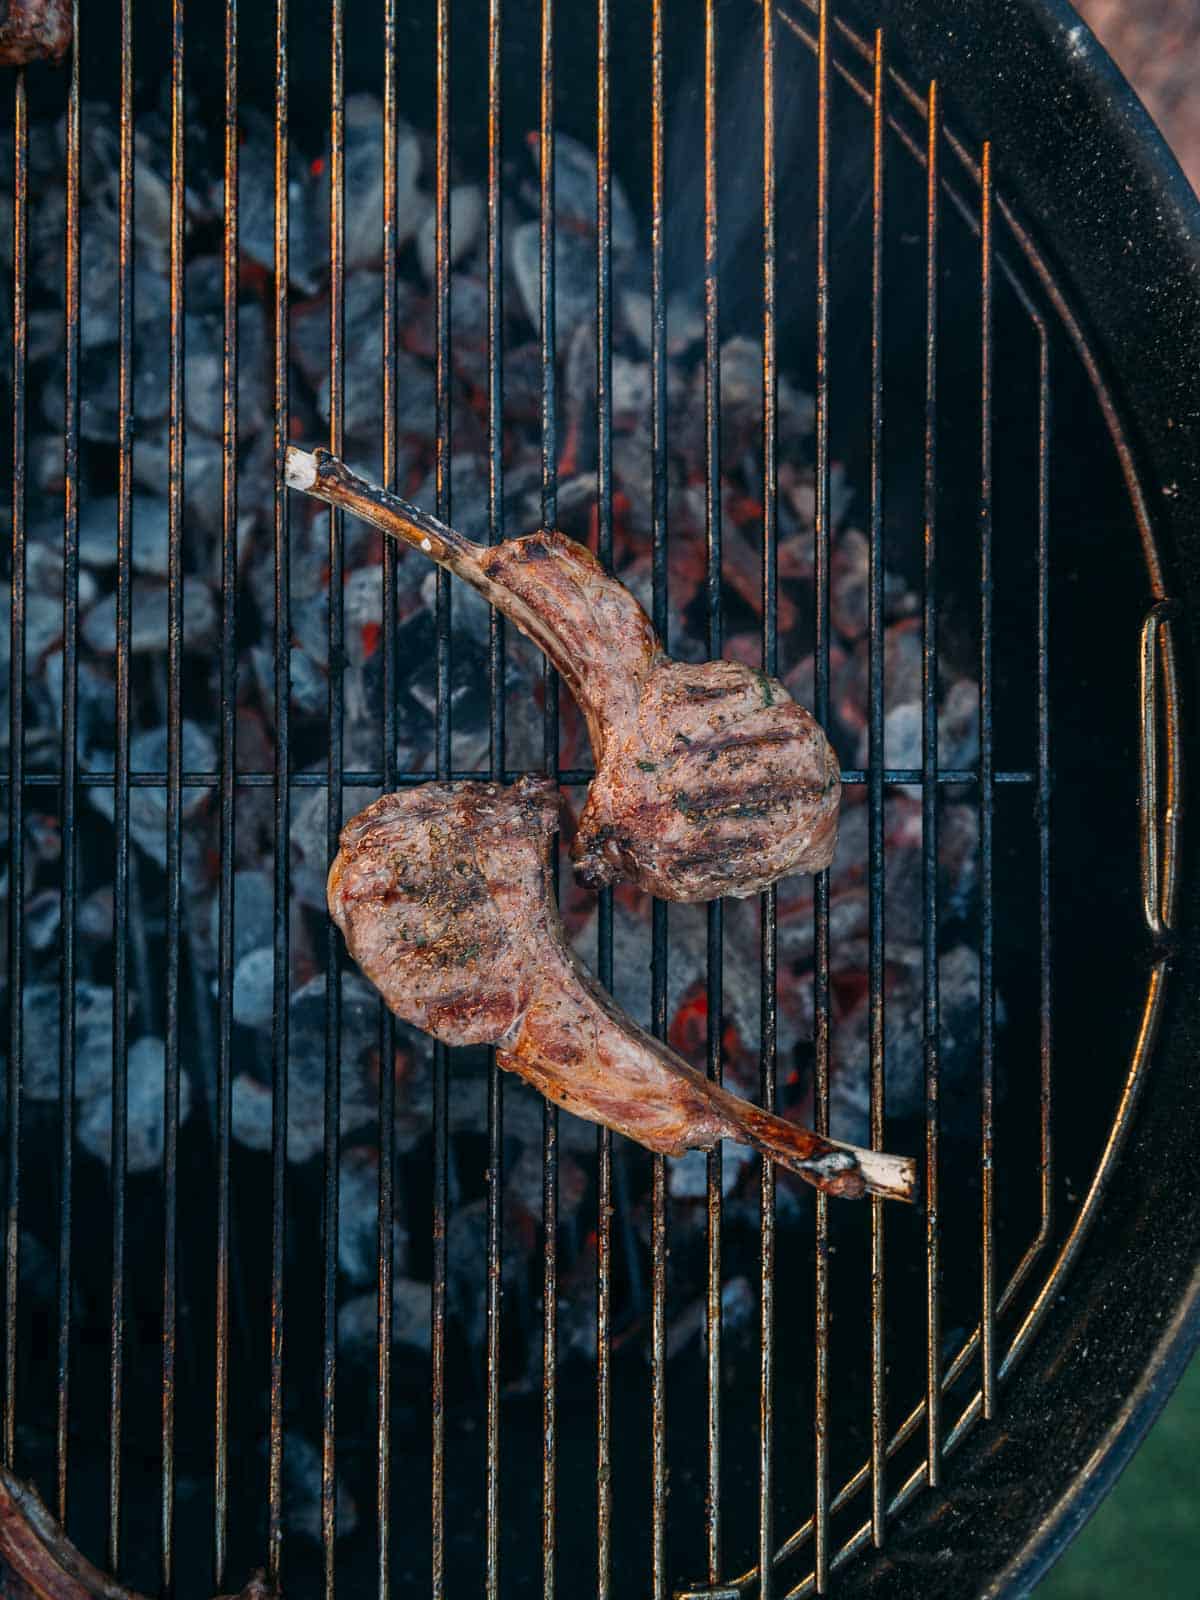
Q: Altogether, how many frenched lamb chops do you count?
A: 2